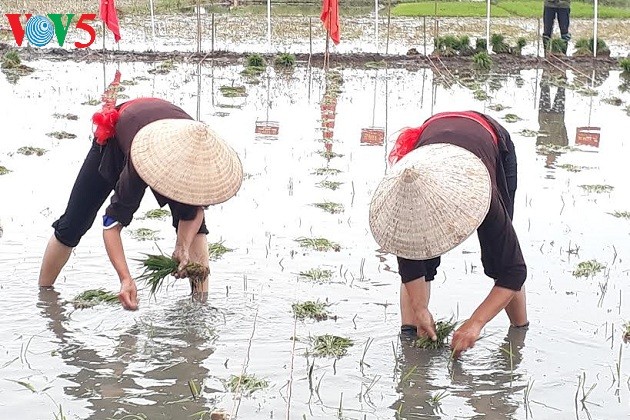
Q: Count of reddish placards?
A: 3